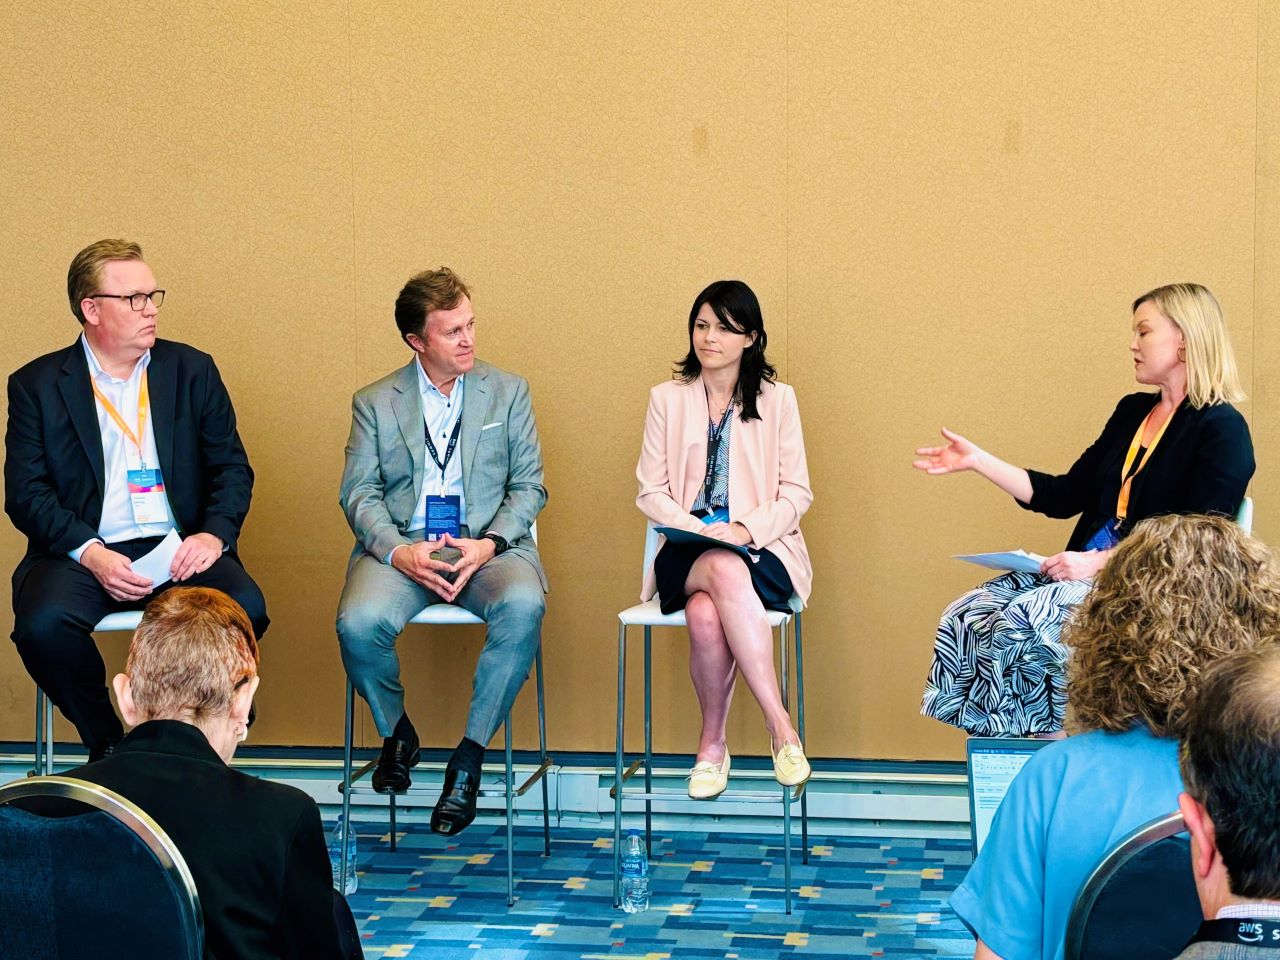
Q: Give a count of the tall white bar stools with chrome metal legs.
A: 4